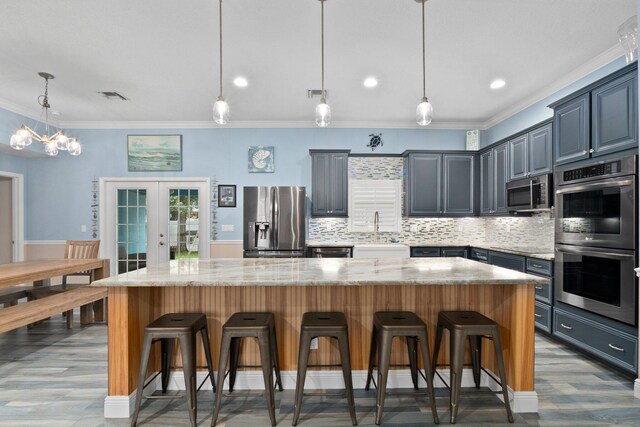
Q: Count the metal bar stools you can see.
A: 5